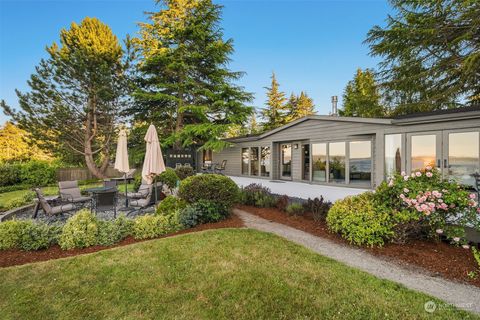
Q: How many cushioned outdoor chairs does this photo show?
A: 4